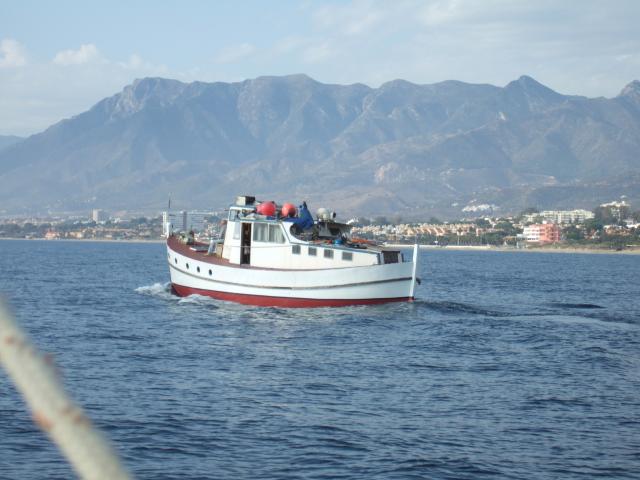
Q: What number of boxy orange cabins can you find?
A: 0